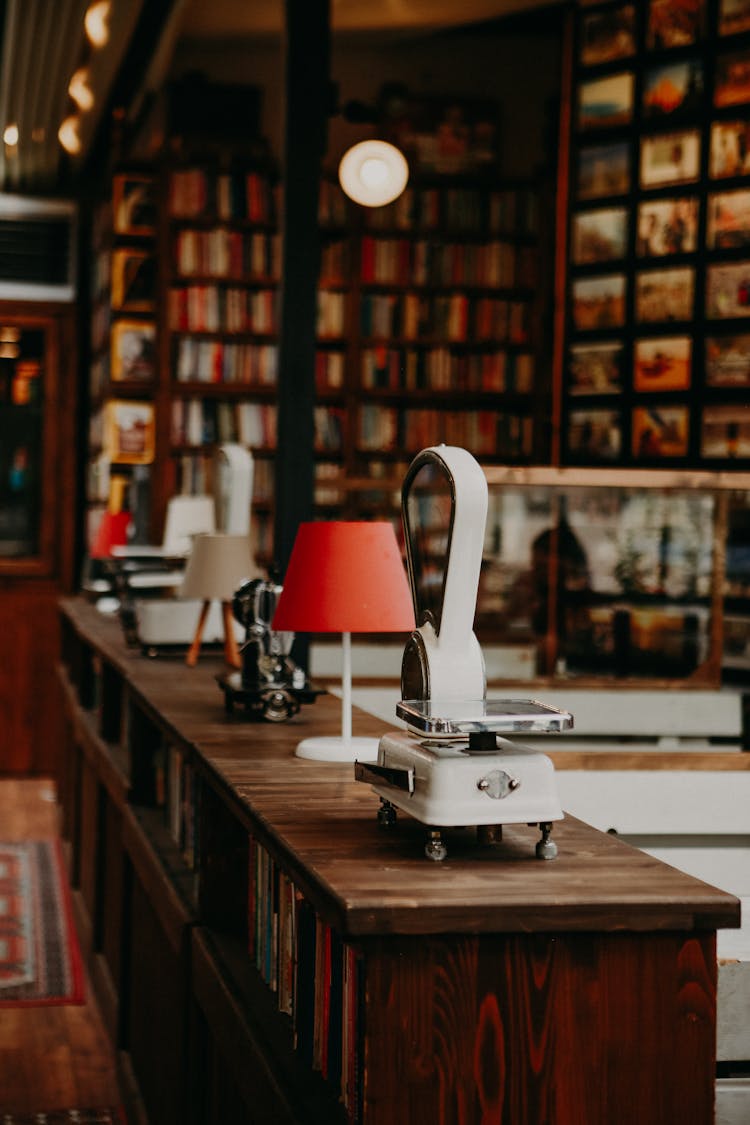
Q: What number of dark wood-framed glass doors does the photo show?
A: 1